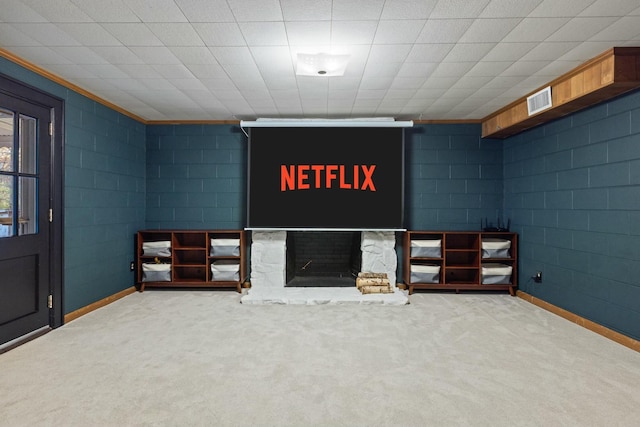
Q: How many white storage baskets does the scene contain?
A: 8